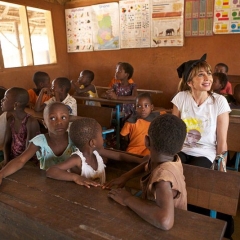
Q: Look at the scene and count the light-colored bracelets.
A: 1